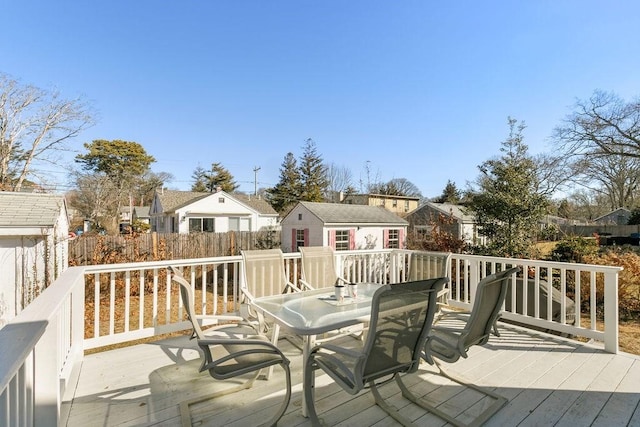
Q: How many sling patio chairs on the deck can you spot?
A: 6